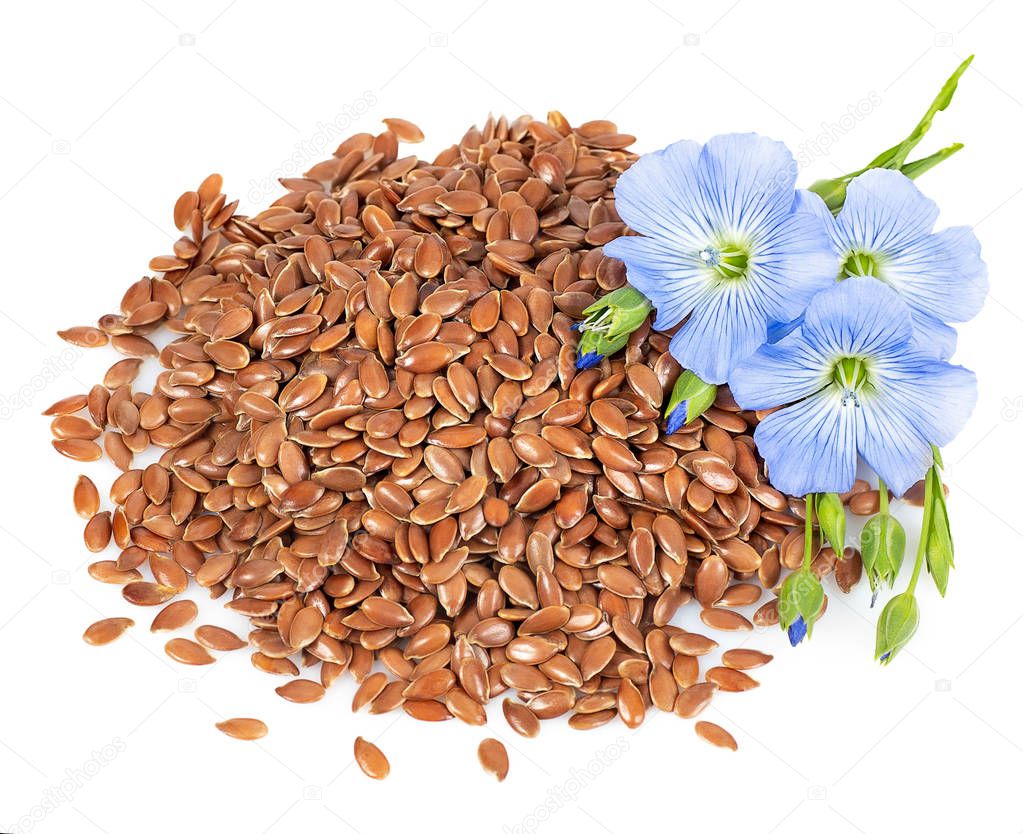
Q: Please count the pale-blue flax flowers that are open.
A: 3